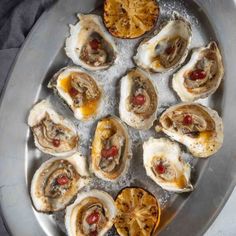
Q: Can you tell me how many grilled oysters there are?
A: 11